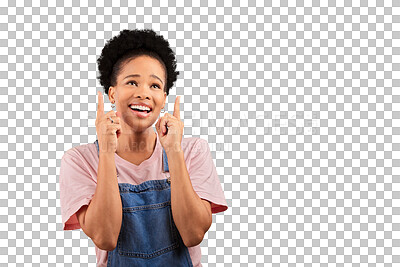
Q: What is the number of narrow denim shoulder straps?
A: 2